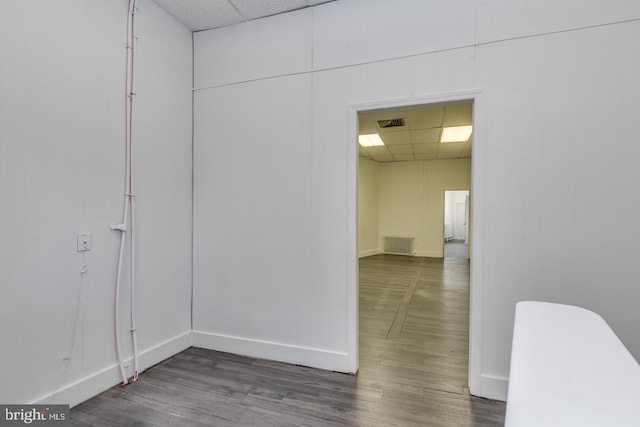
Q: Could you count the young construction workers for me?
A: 0